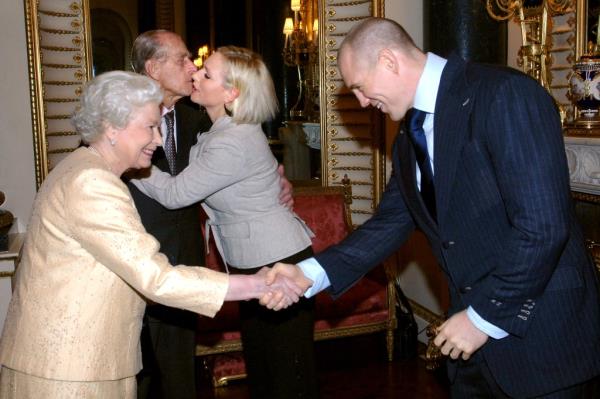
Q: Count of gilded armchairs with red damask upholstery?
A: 1